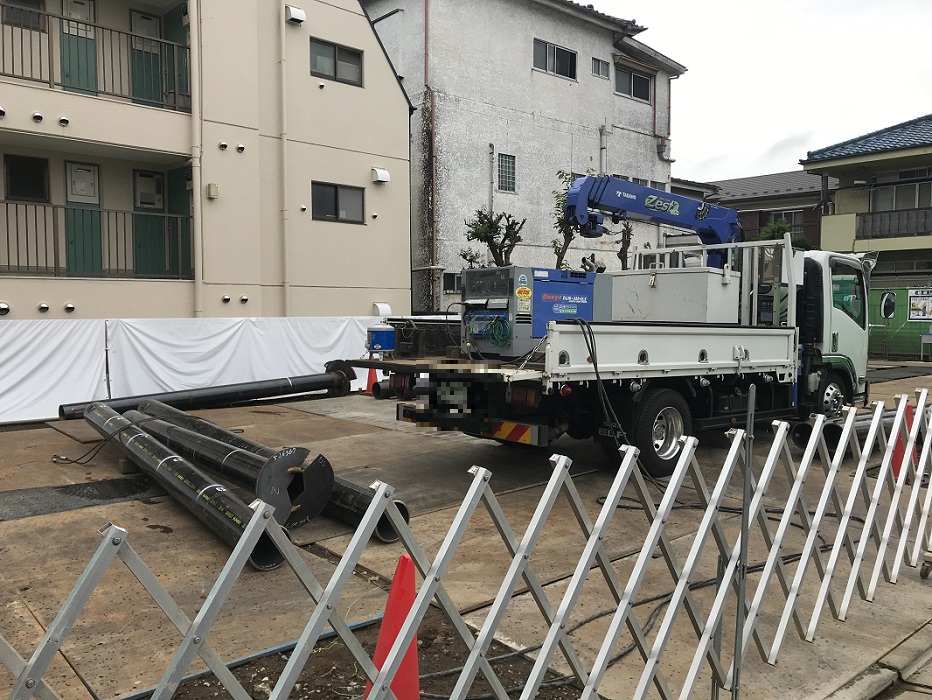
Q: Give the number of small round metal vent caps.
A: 13